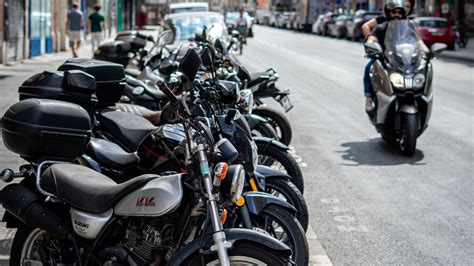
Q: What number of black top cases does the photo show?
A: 5